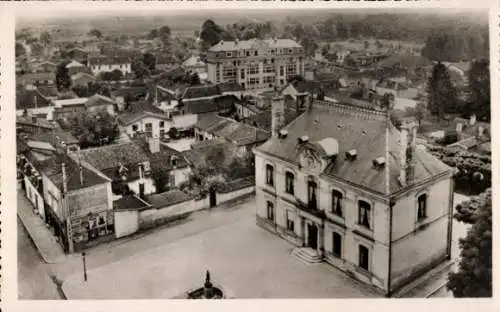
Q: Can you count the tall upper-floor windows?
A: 6